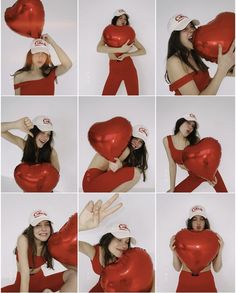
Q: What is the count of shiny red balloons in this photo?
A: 9